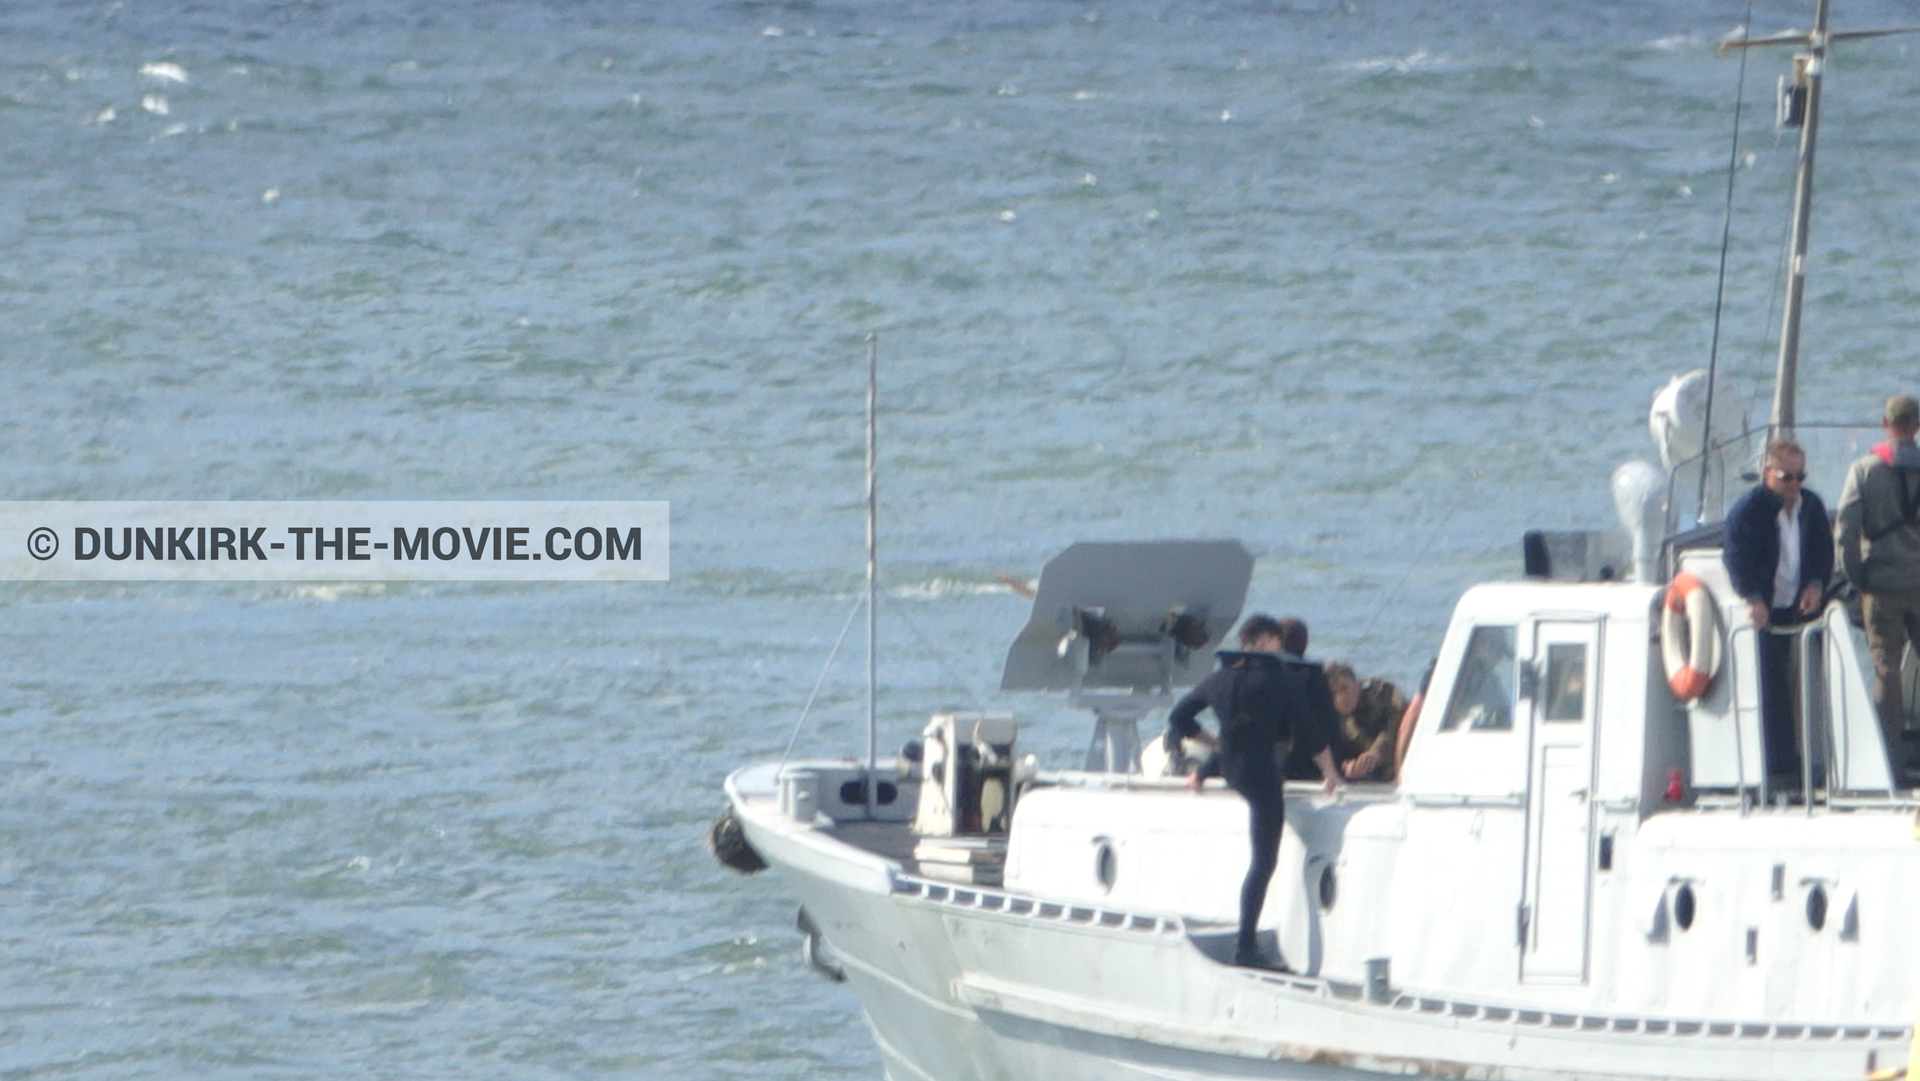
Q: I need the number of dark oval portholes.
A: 4